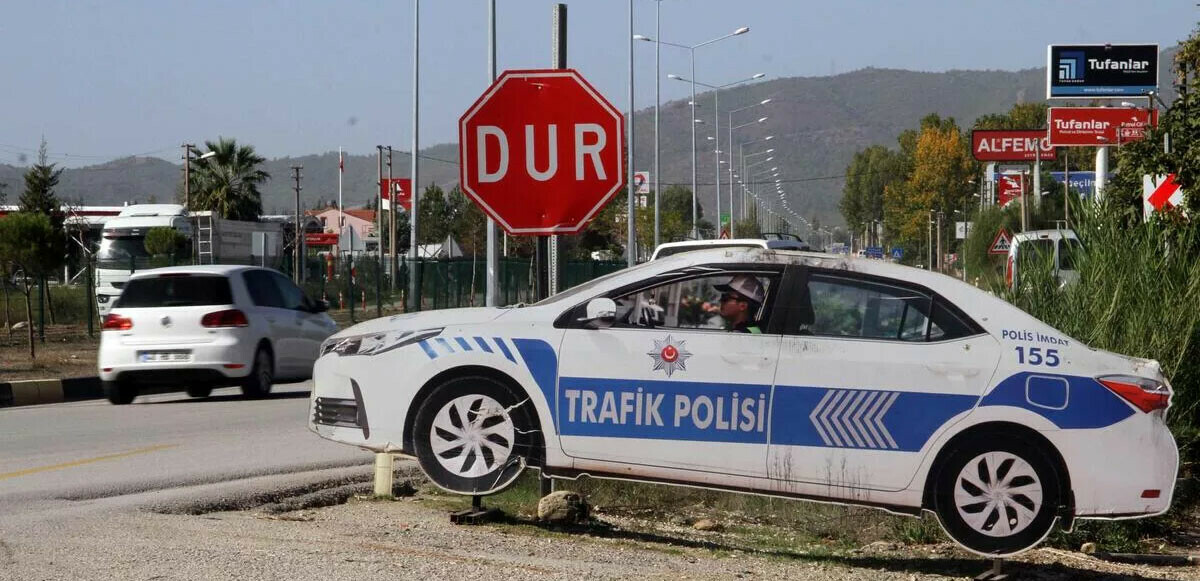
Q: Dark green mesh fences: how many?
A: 1